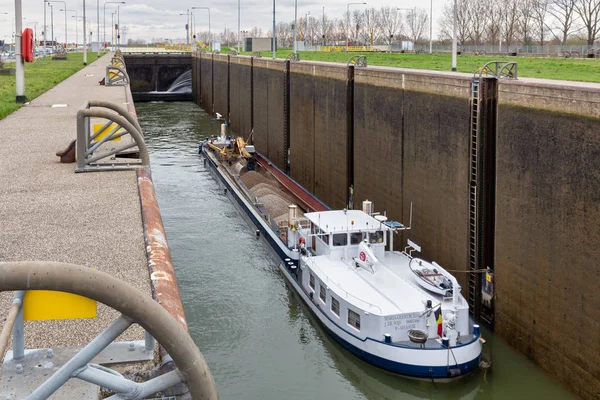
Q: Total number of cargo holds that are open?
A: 1